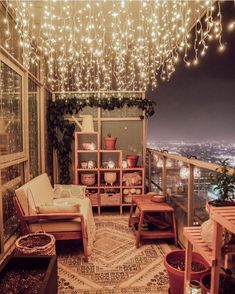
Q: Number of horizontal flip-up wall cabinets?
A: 0